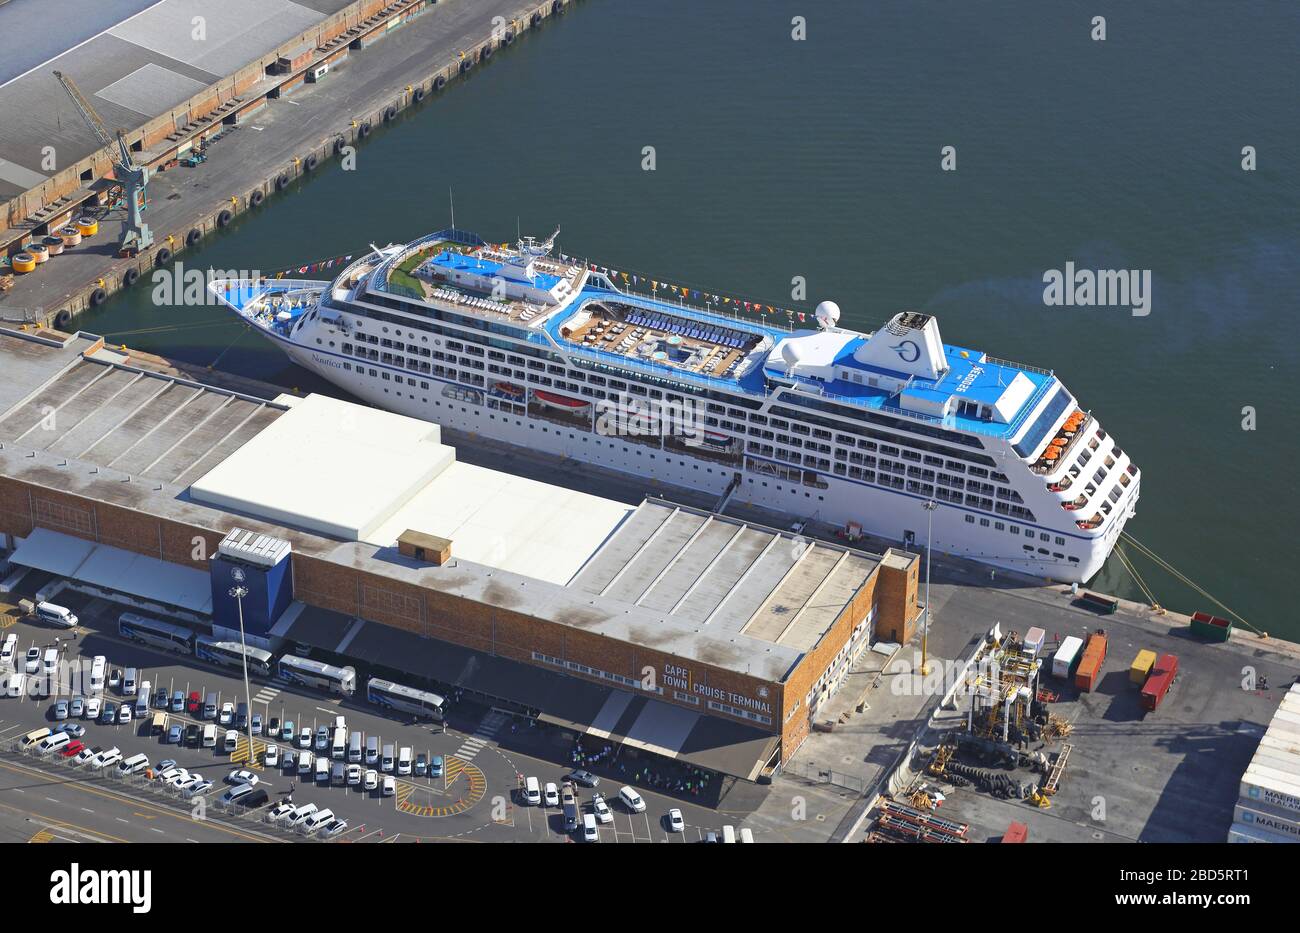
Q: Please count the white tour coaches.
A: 4